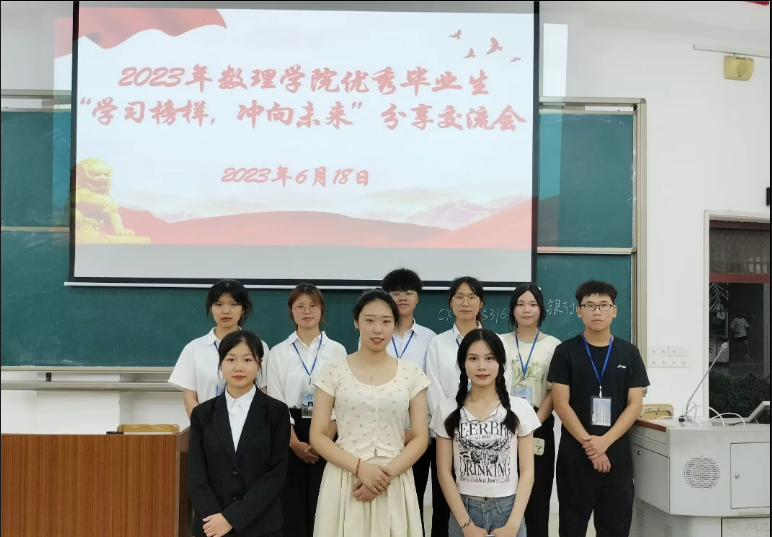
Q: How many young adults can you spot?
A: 9